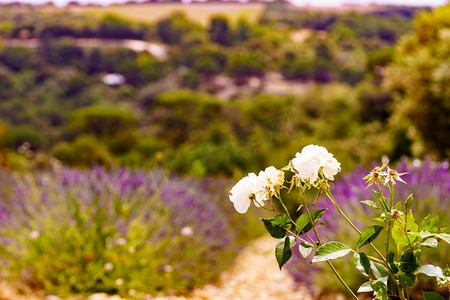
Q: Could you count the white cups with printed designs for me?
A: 0